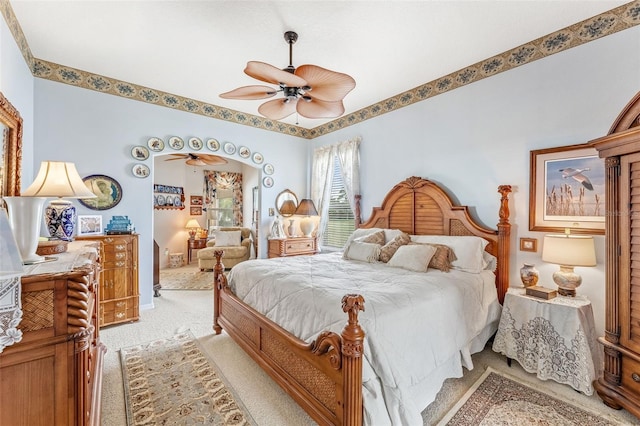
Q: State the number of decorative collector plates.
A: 11